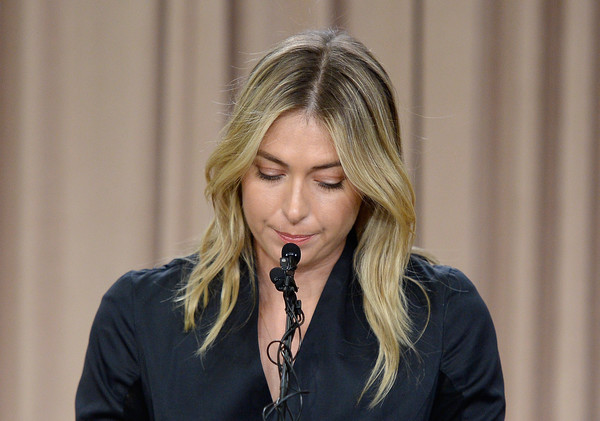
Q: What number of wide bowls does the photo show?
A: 0